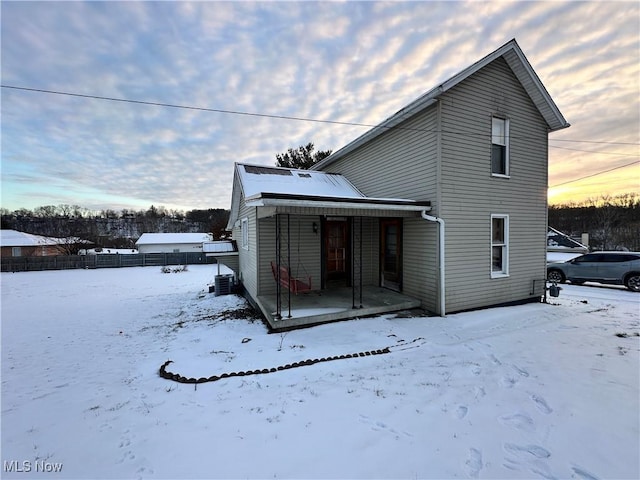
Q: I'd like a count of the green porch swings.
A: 0